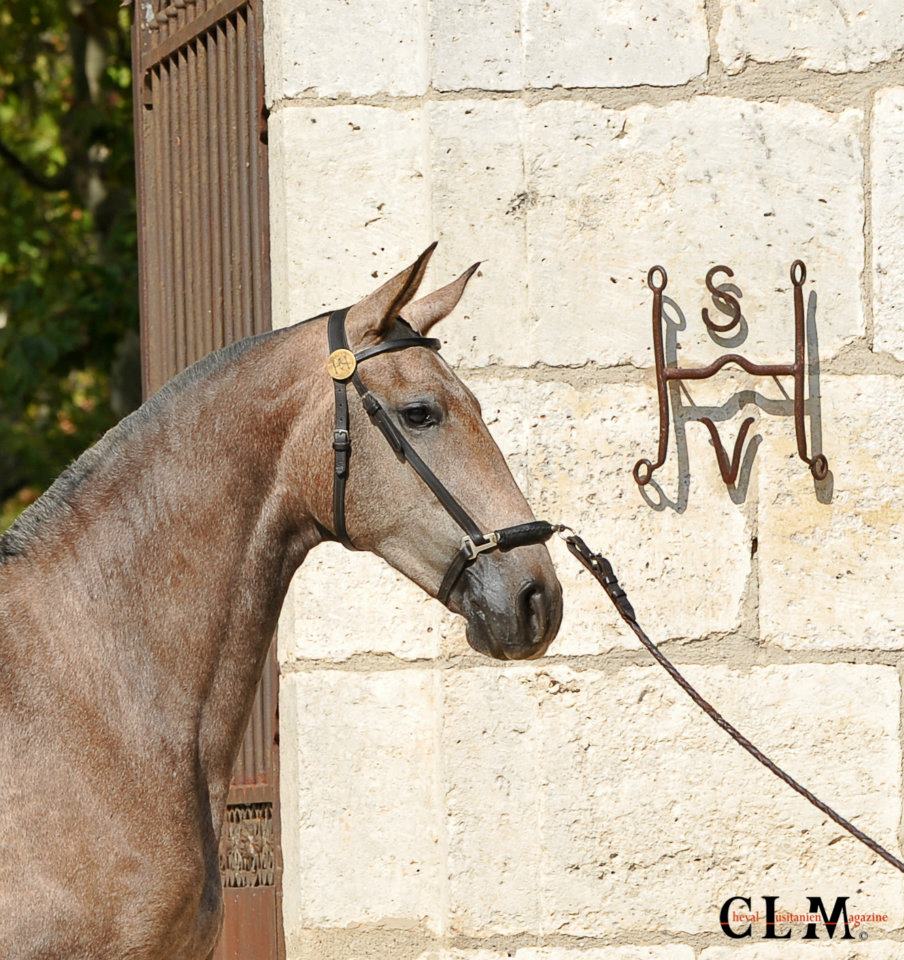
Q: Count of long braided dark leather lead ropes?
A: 1